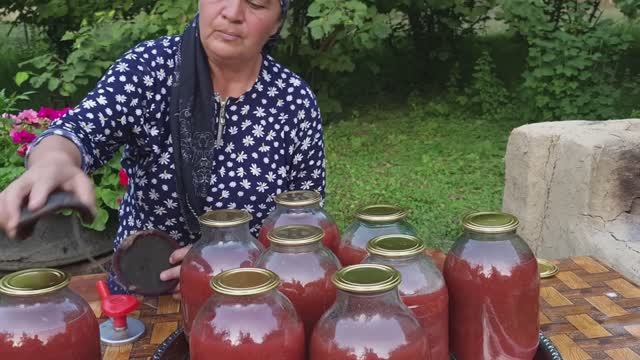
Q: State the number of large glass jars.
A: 9